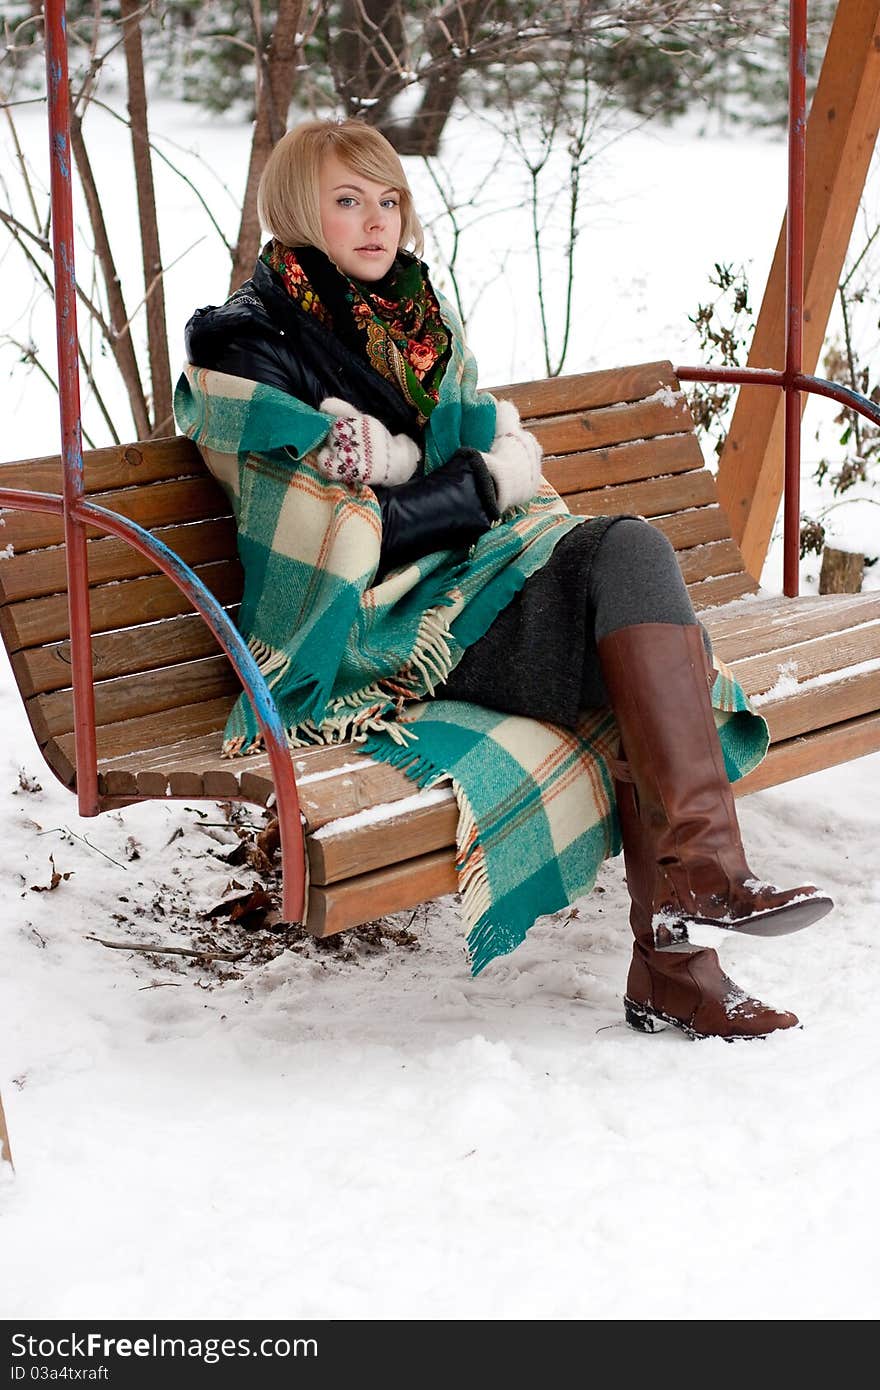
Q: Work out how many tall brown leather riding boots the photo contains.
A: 2